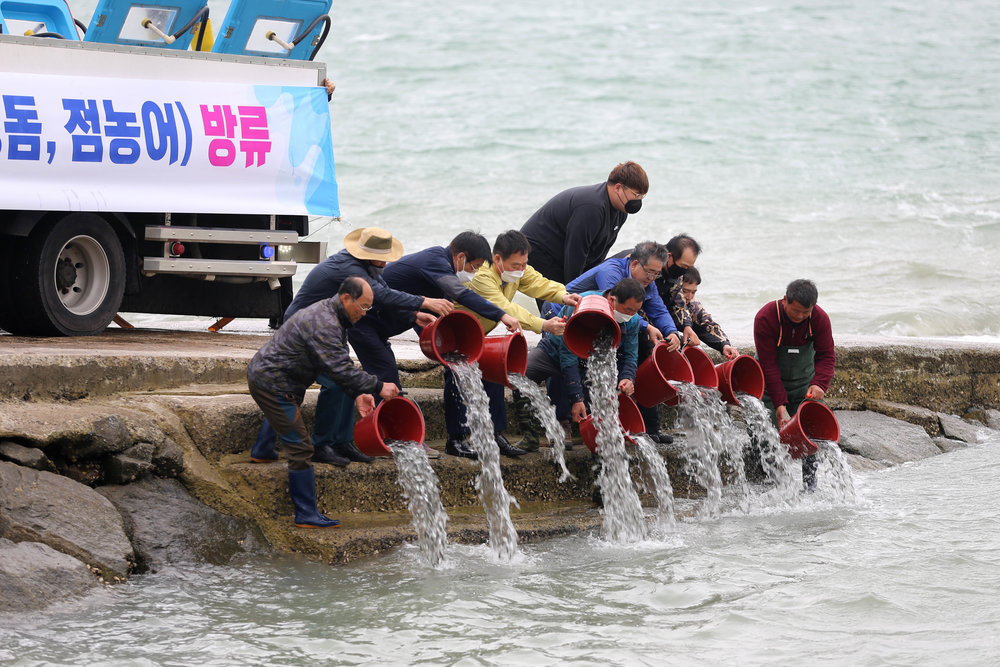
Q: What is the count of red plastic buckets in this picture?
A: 9